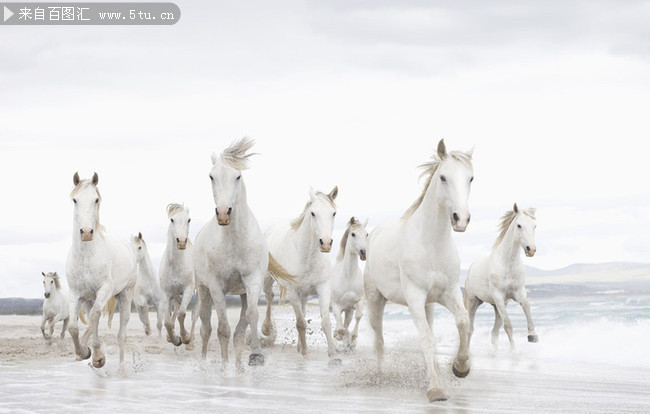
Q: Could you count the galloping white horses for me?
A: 9